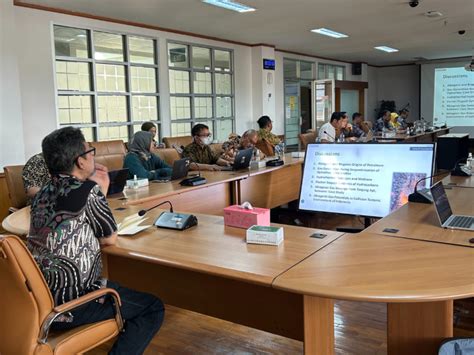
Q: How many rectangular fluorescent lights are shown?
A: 3